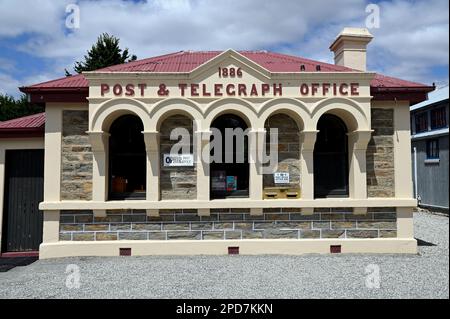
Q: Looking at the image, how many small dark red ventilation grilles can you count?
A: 3